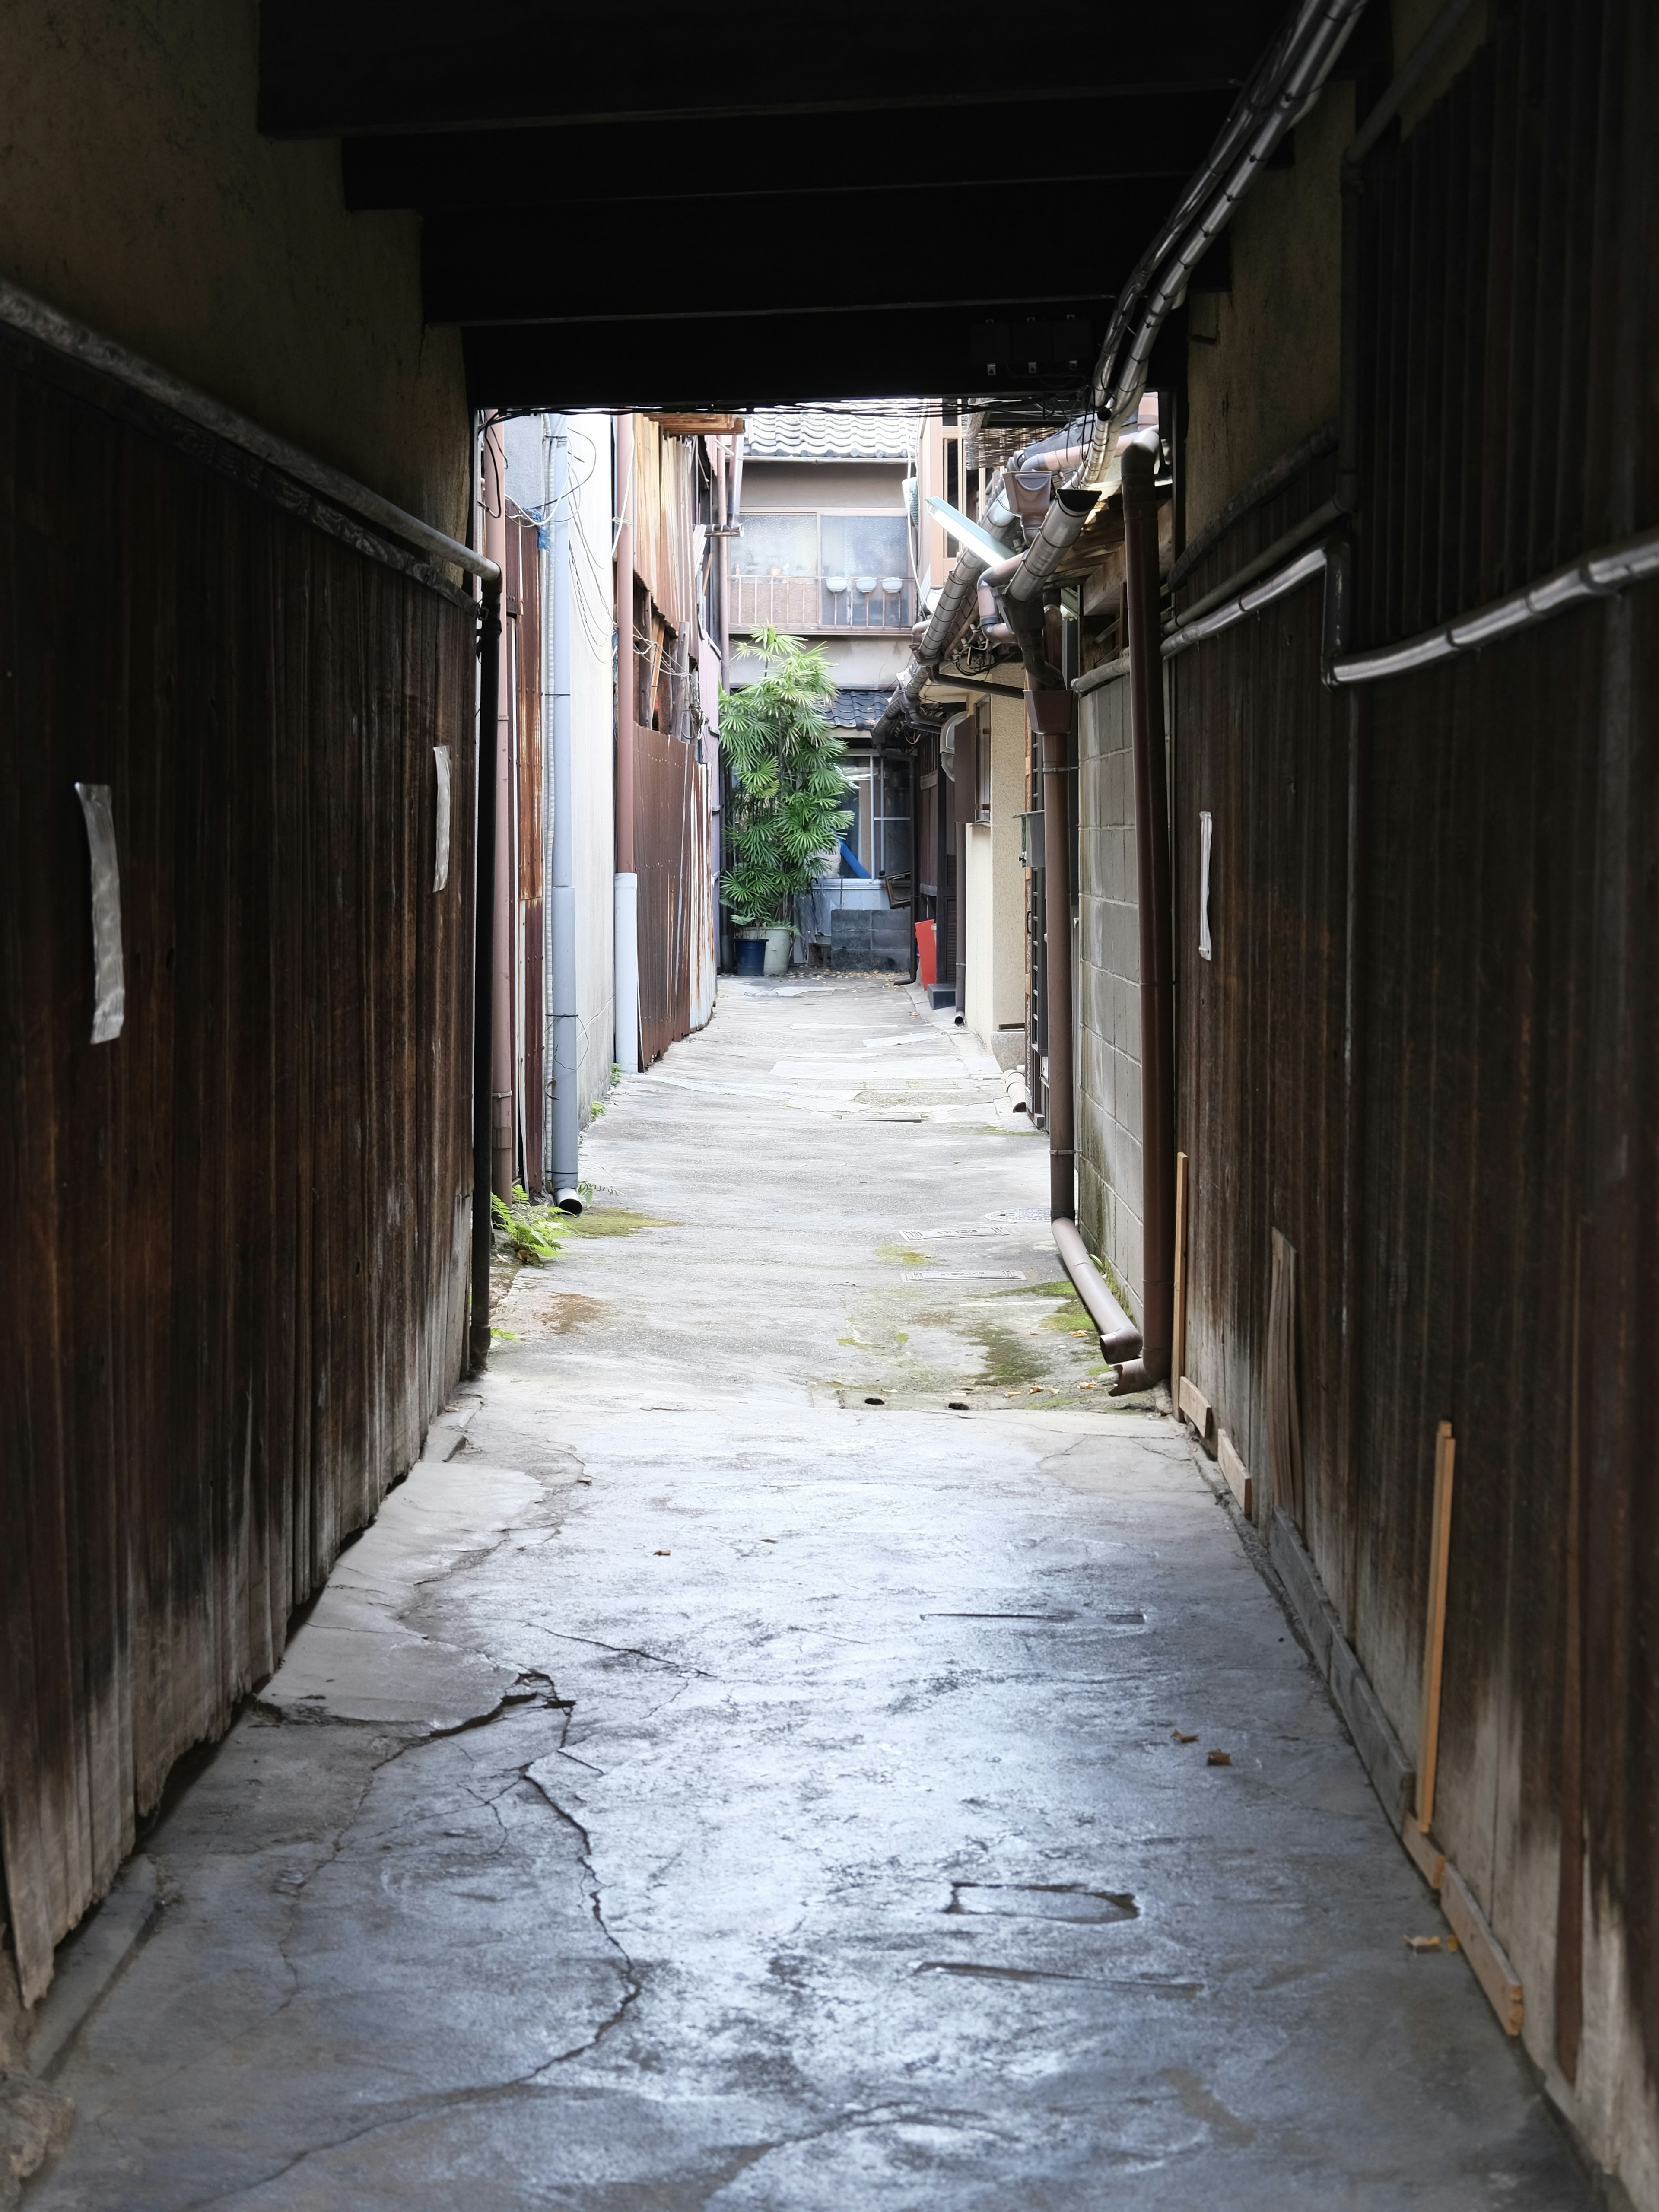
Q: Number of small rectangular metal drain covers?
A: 2